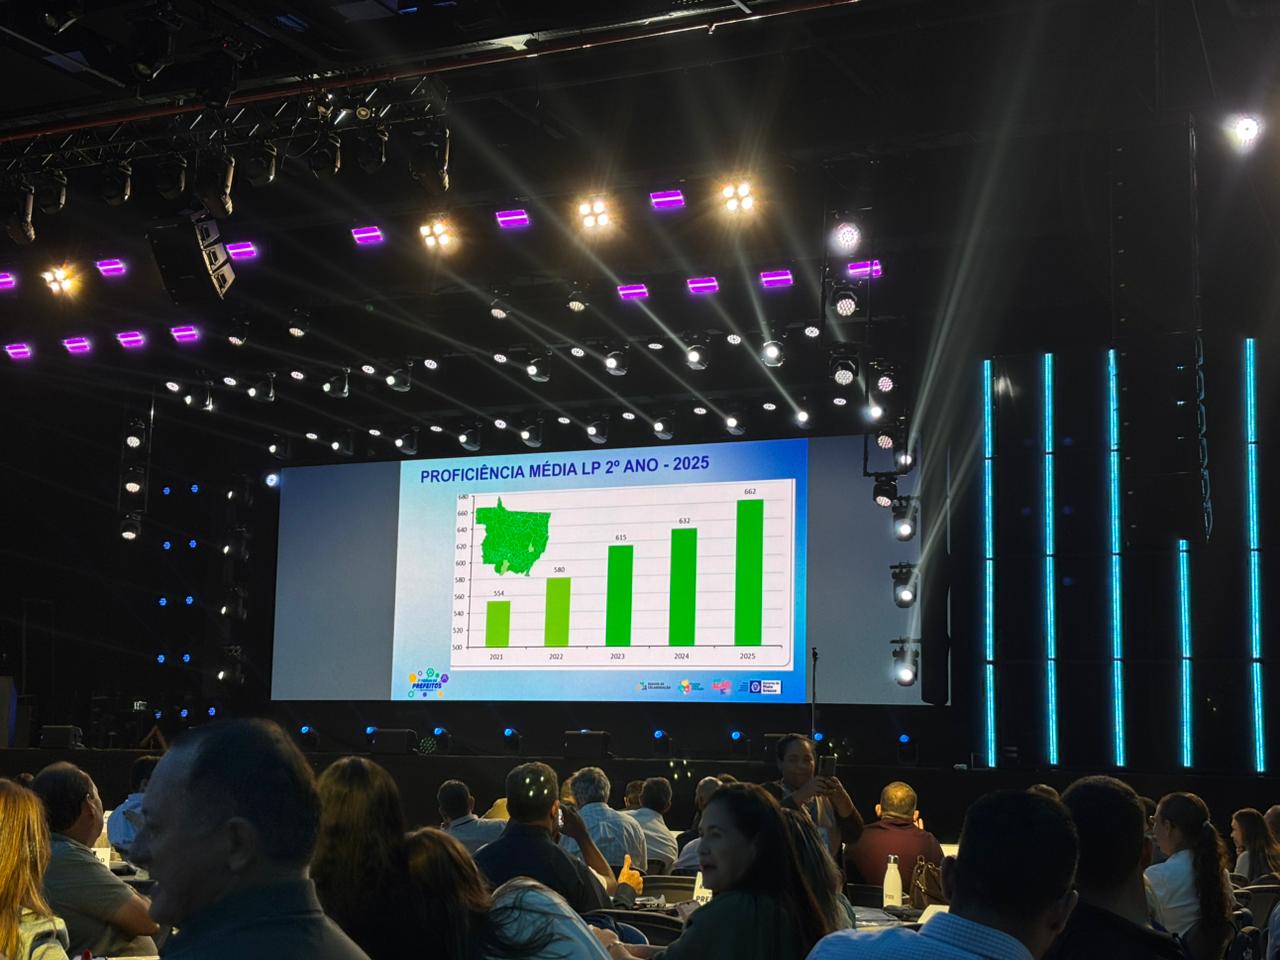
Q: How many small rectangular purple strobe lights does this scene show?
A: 14